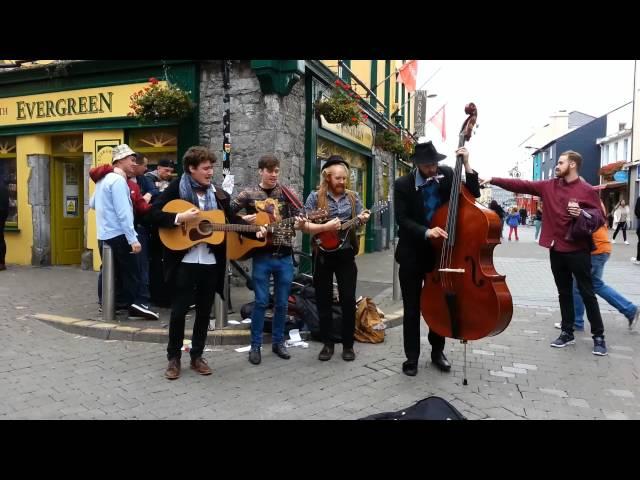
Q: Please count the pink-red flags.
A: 2